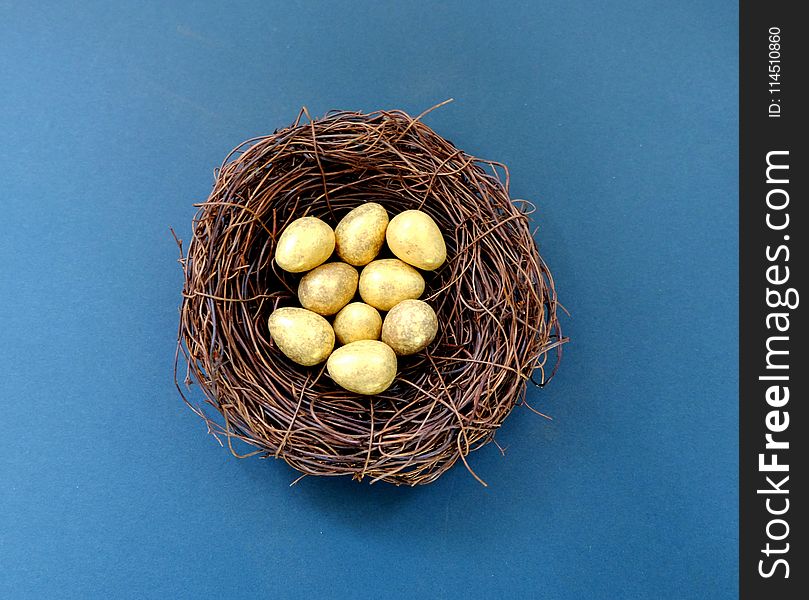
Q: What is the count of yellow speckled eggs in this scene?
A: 9